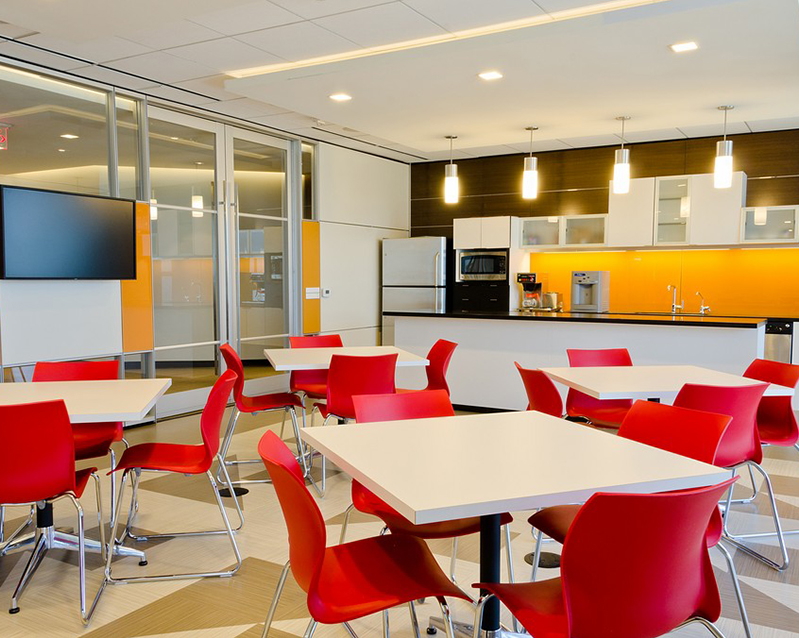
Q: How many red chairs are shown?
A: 15